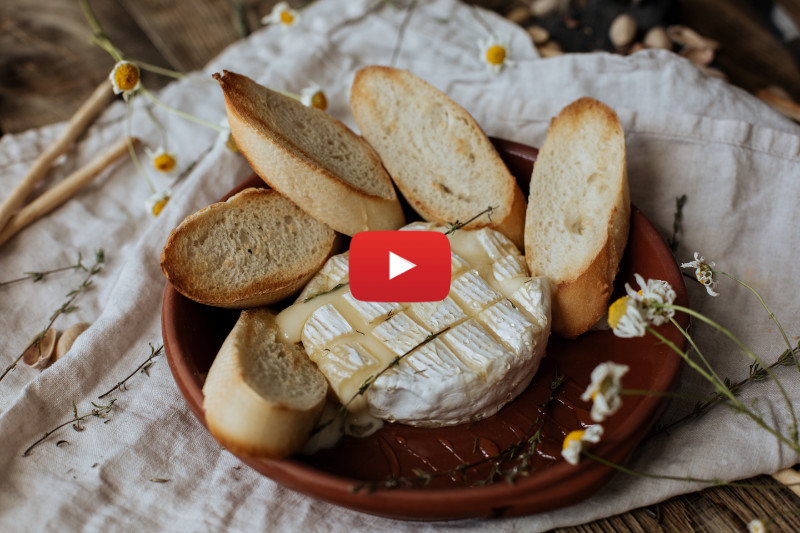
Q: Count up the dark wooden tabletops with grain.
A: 1